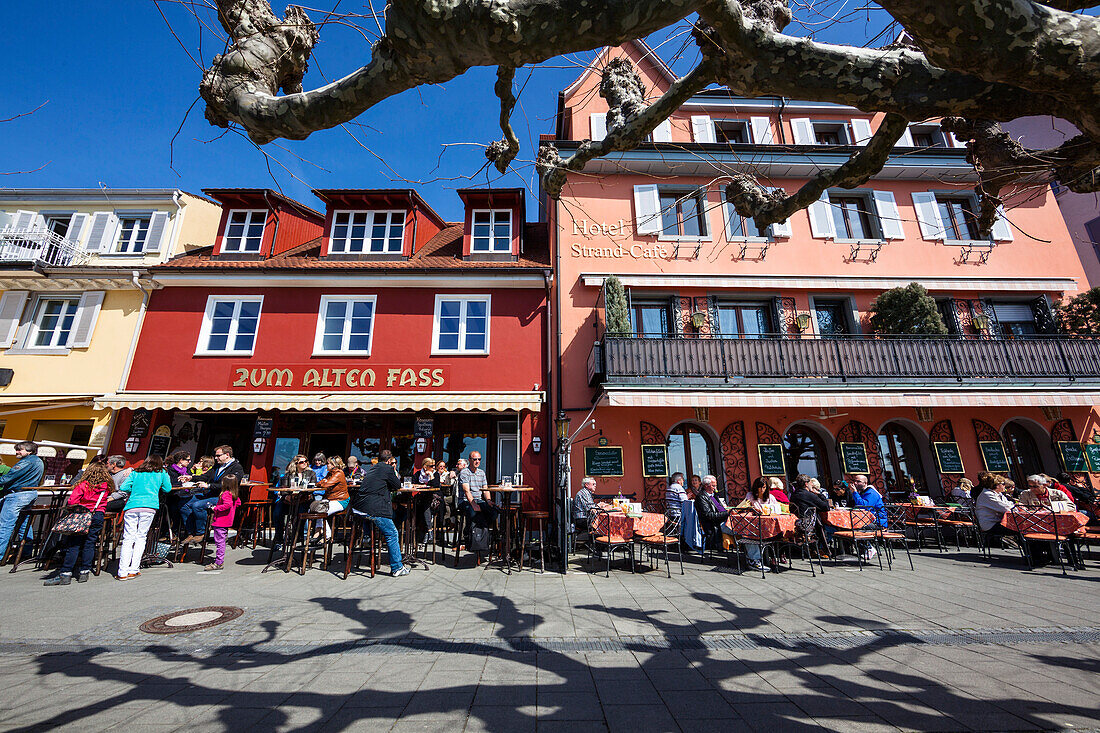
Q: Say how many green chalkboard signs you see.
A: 8